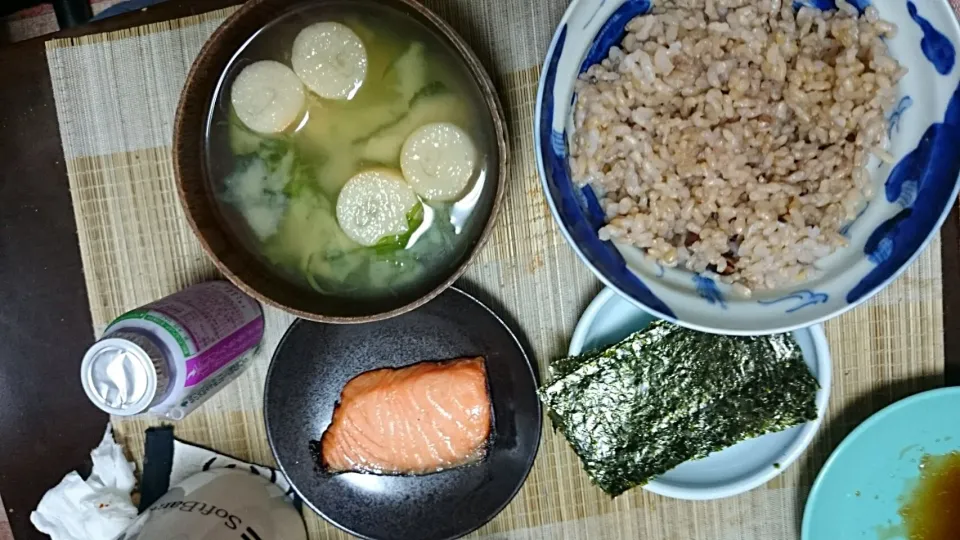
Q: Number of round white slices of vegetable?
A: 4